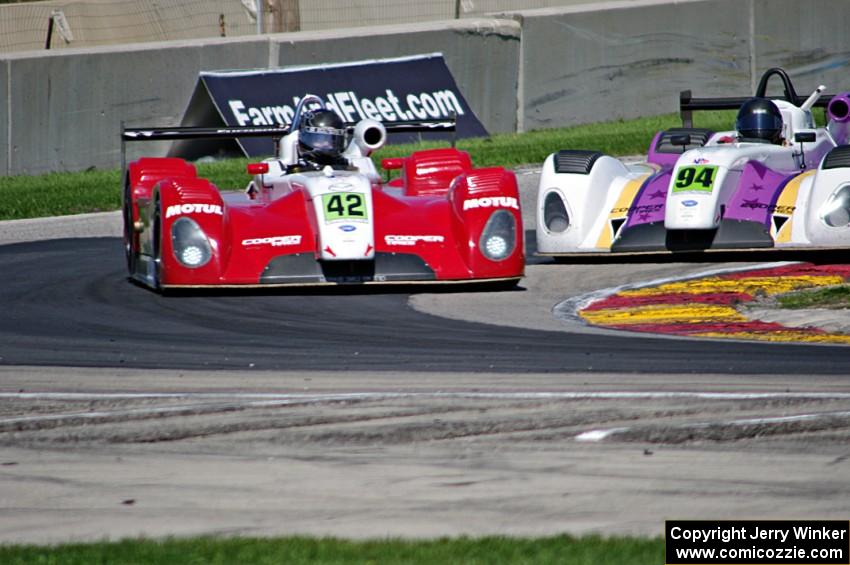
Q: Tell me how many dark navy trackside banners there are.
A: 1